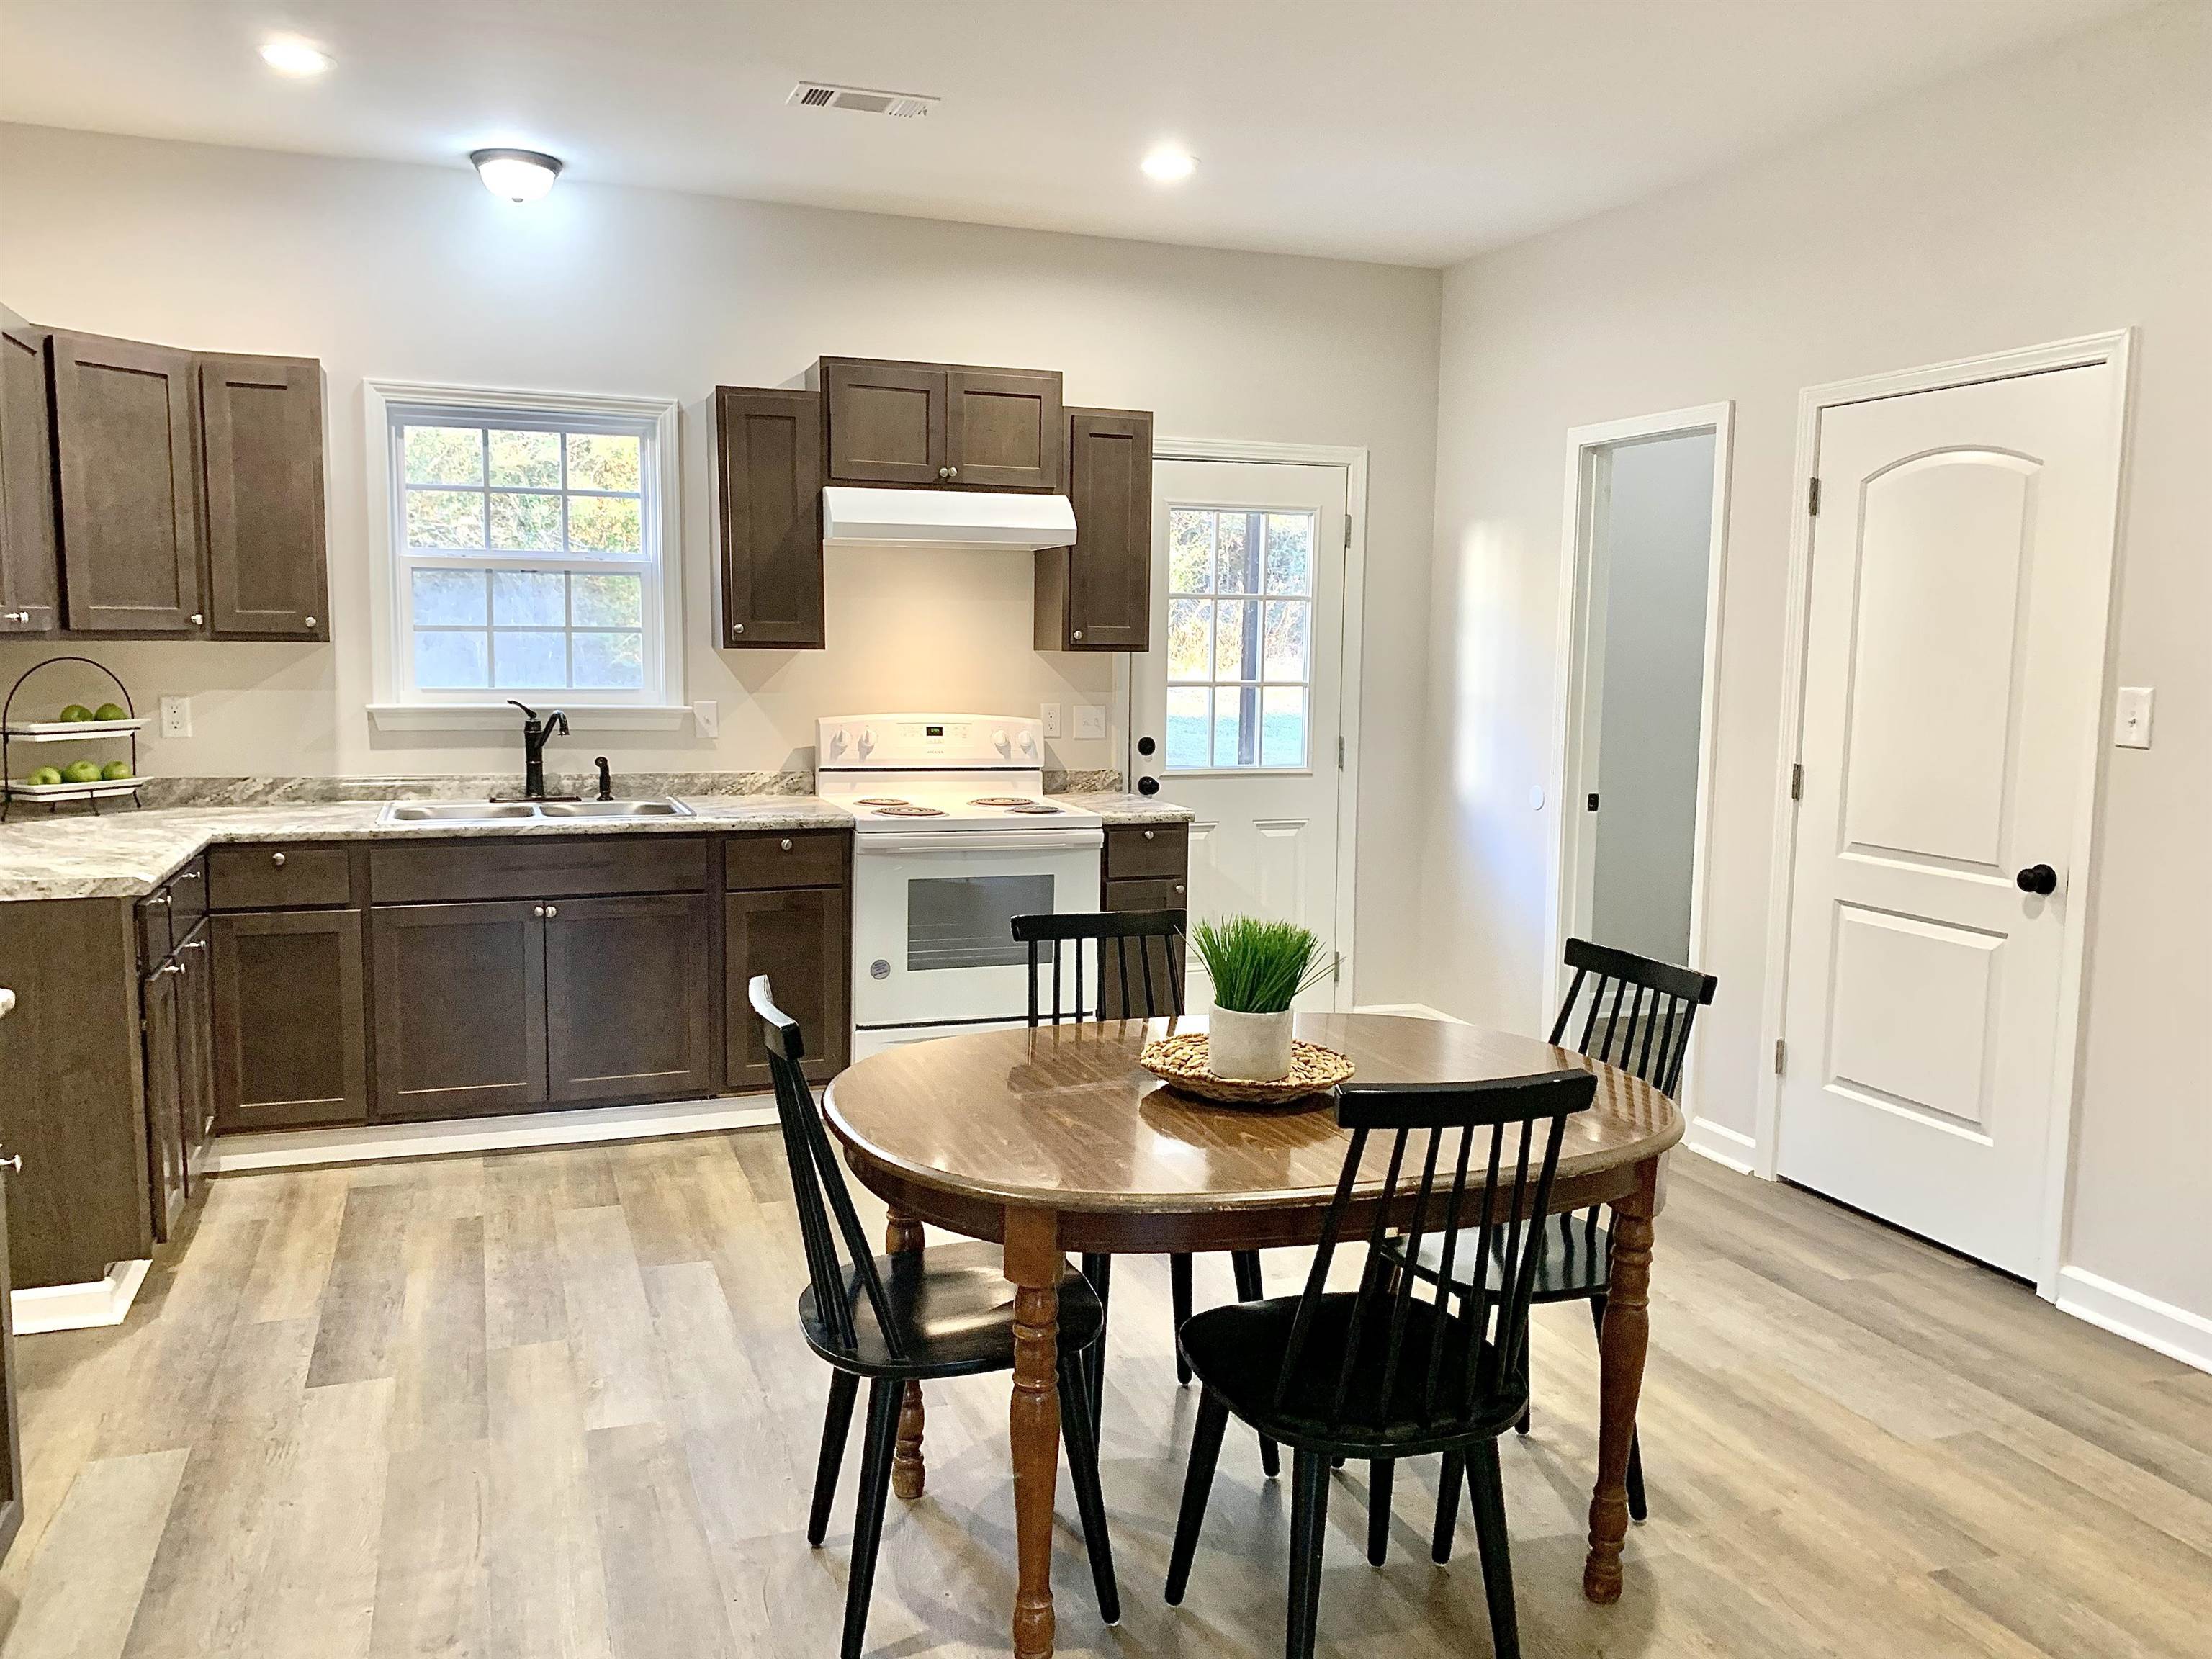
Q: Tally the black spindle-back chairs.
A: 4